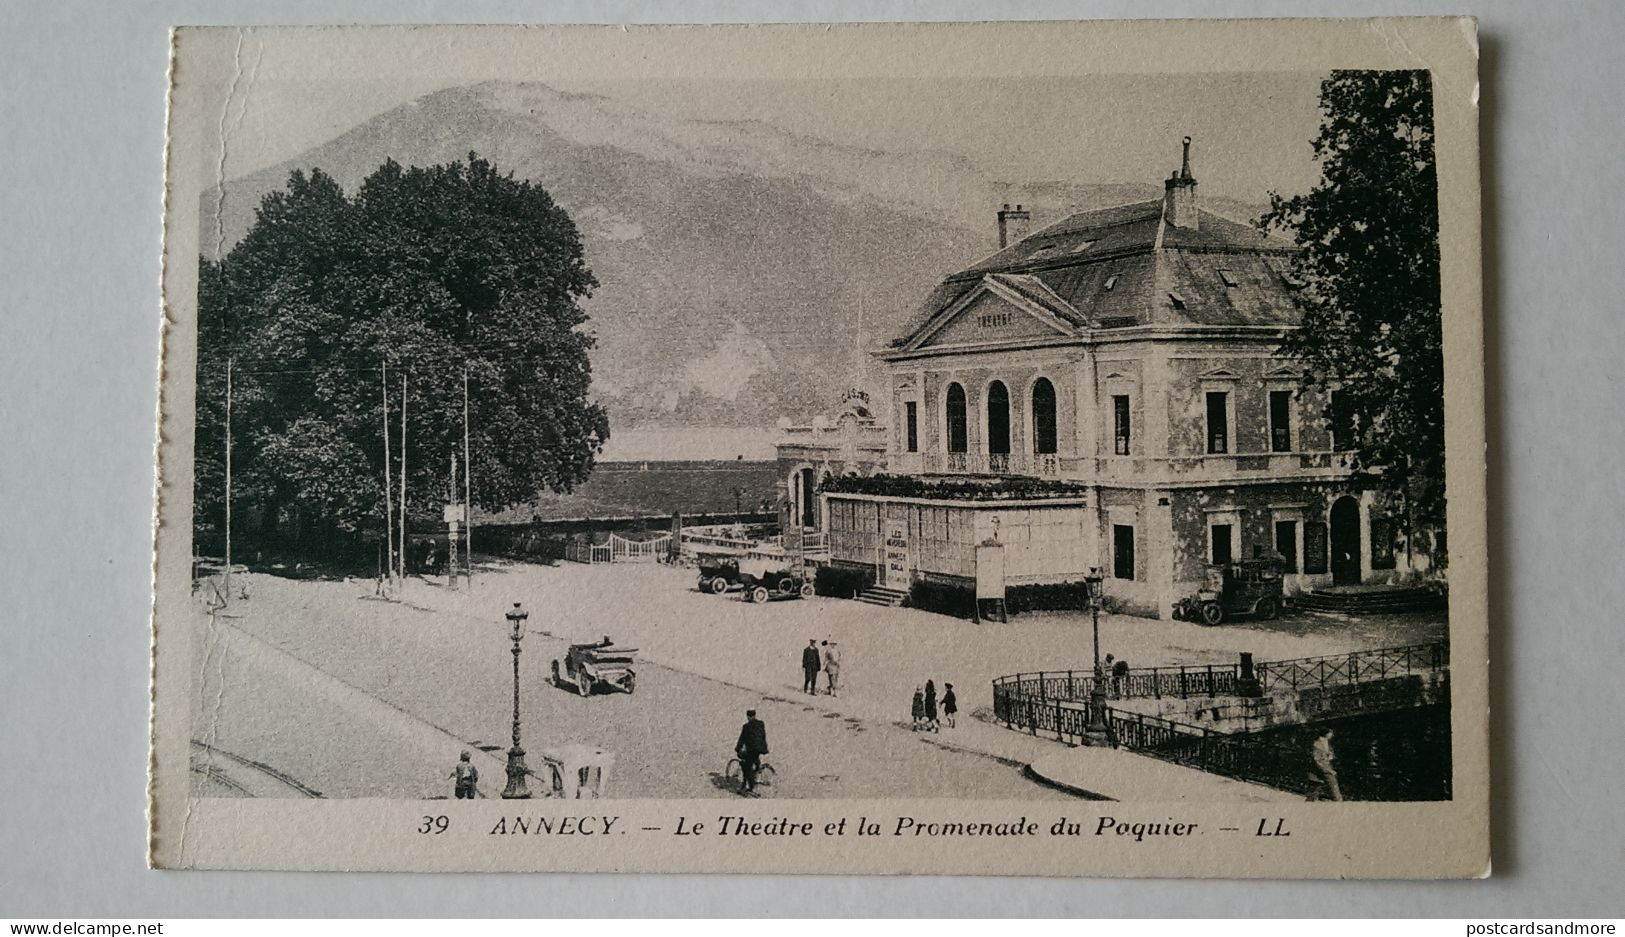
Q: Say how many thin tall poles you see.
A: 4